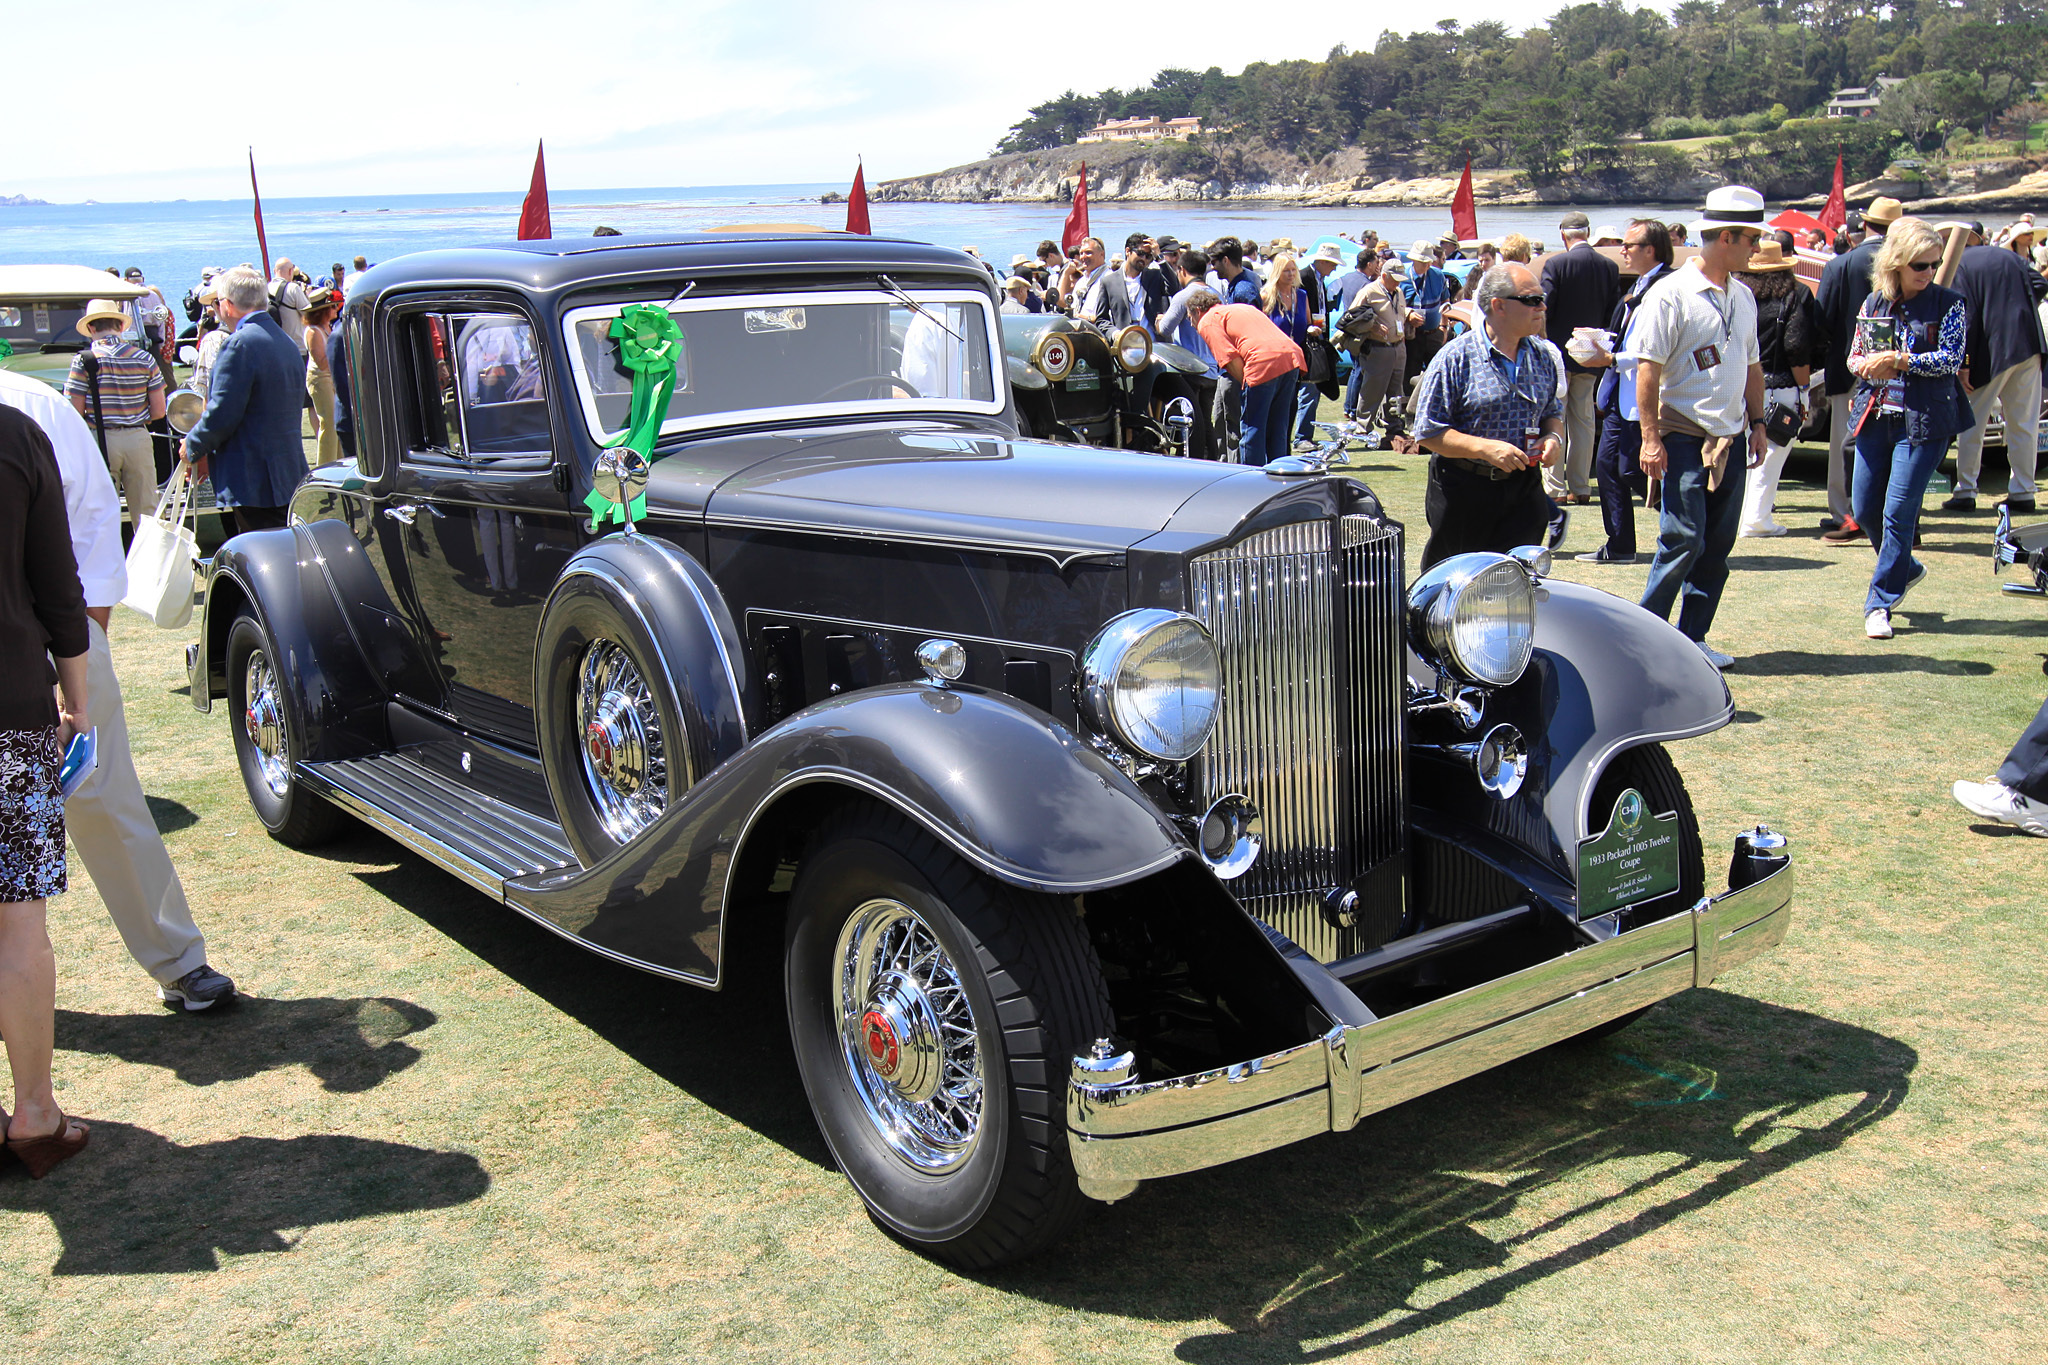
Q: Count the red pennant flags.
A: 6